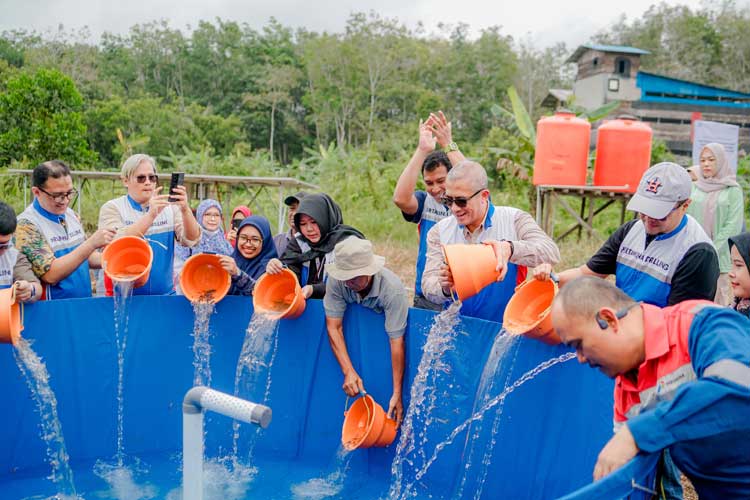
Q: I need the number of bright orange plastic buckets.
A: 7